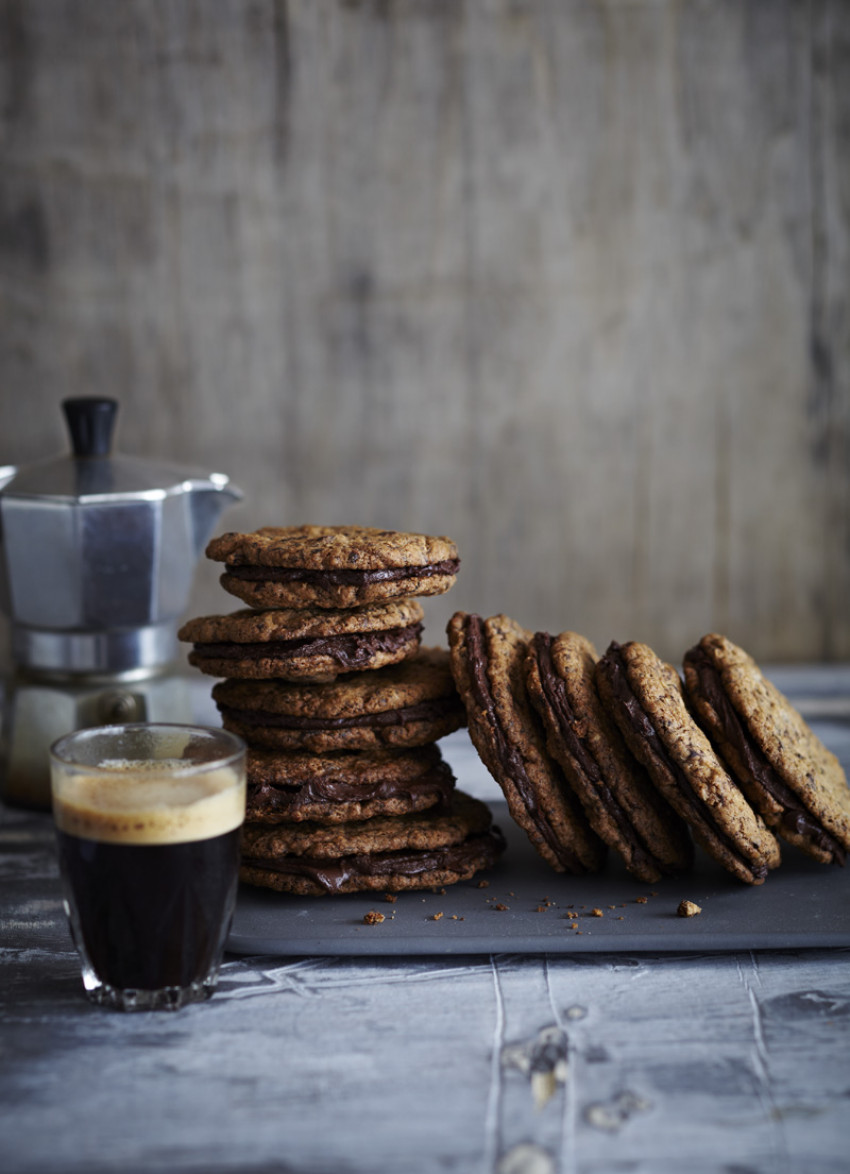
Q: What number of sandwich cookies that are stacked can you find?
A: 5